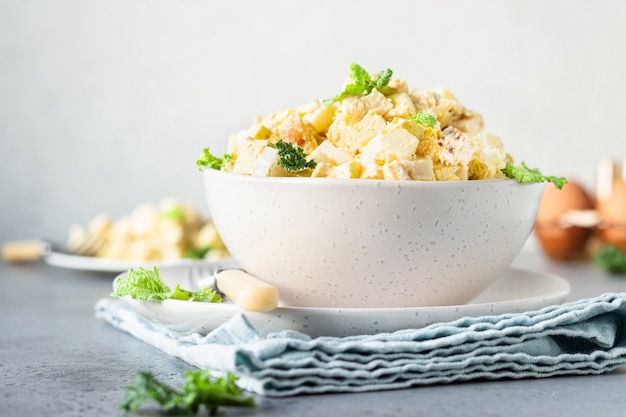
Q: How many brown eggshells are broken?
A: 0